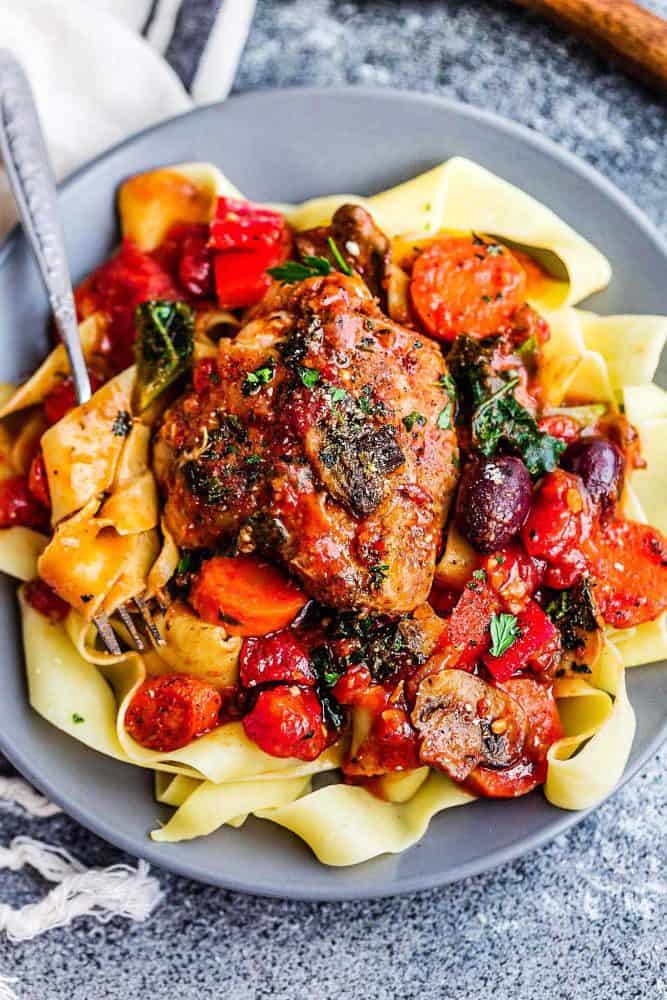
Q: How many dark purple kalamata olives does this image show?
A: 2